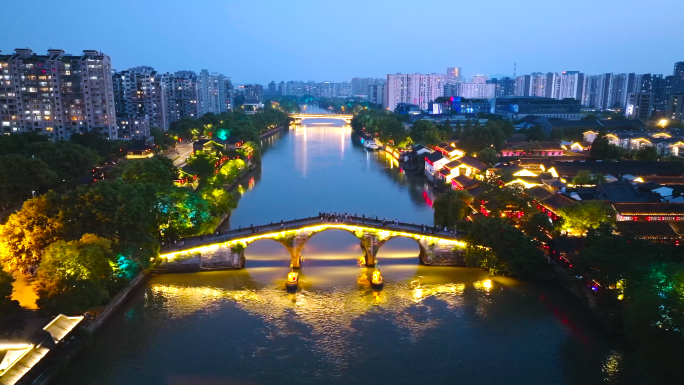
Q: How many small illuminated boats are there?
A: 2